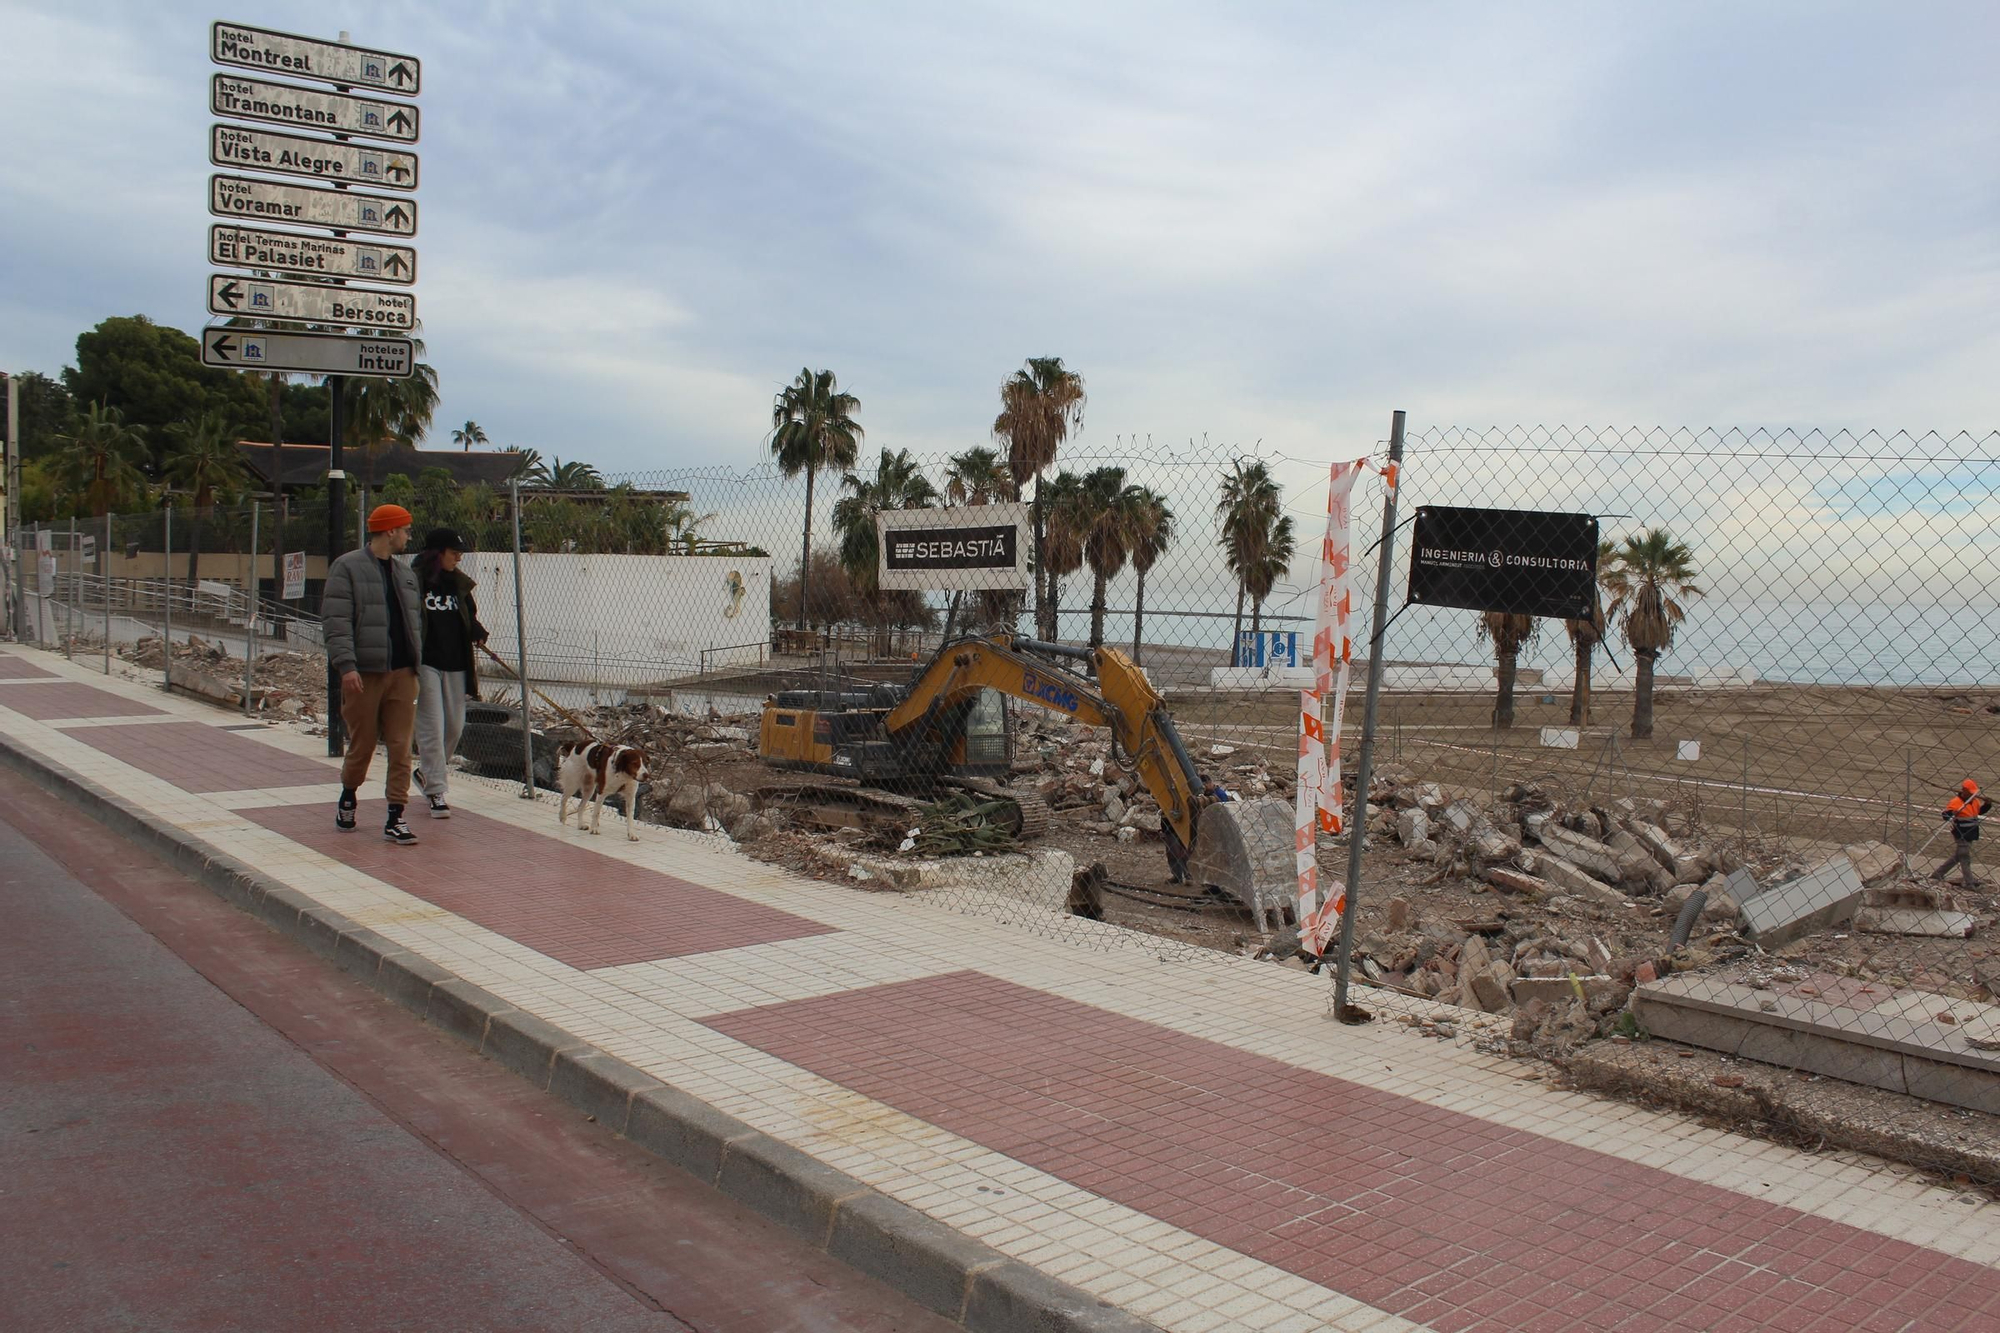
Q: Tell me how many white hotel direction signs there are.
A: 7